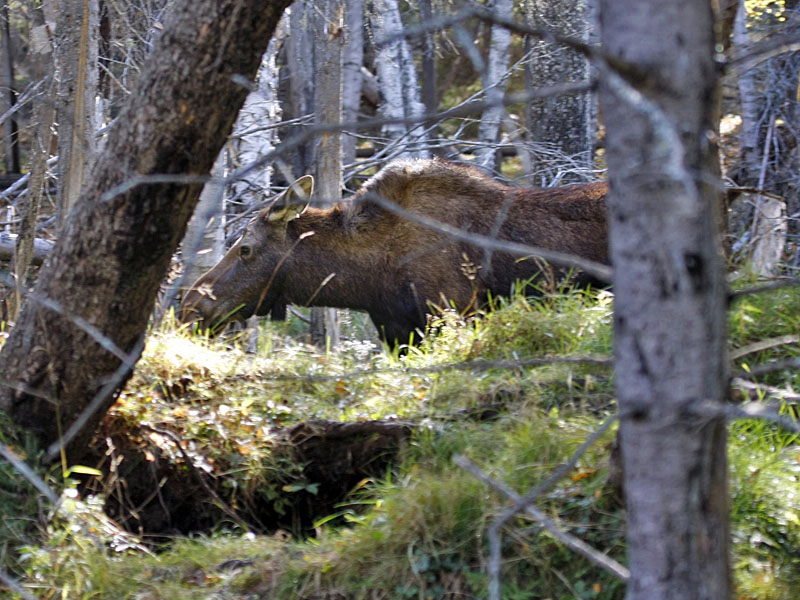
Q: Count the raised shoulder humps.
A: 1